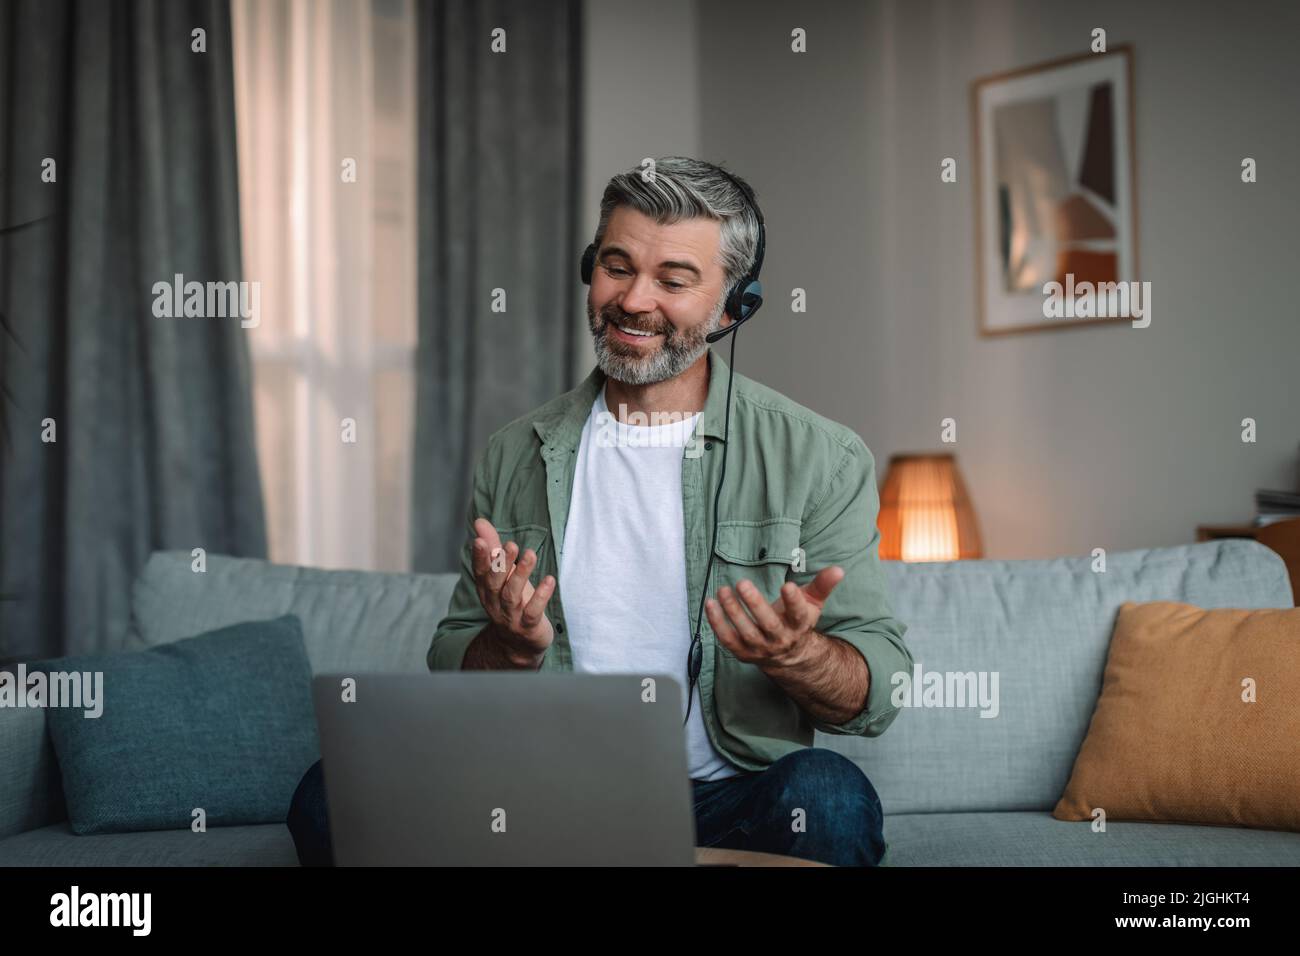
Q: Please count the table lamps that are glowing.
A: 1